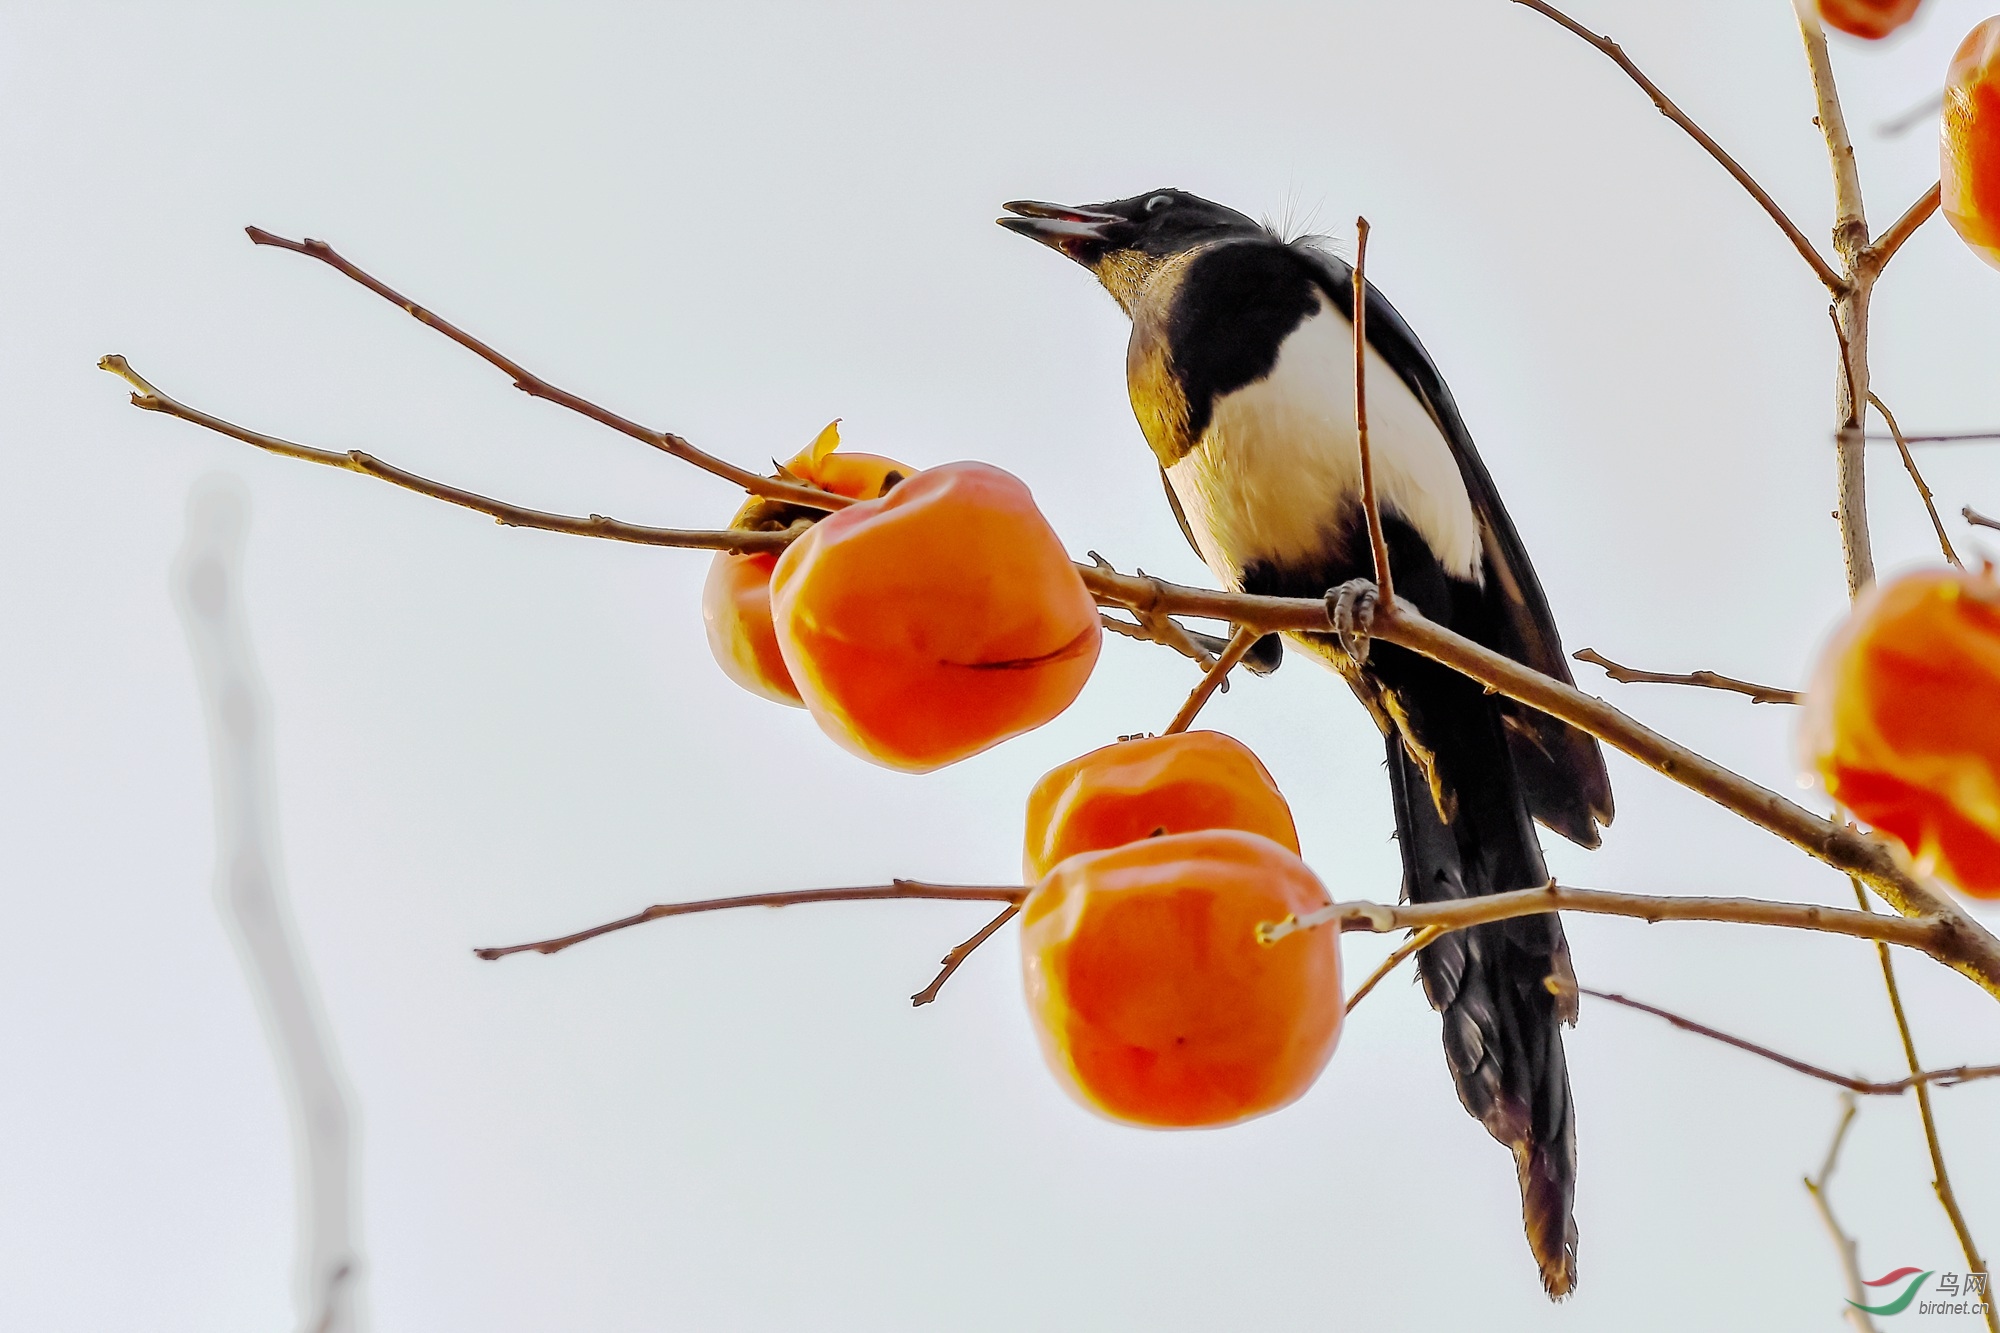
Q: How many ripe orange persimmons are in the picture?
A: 7